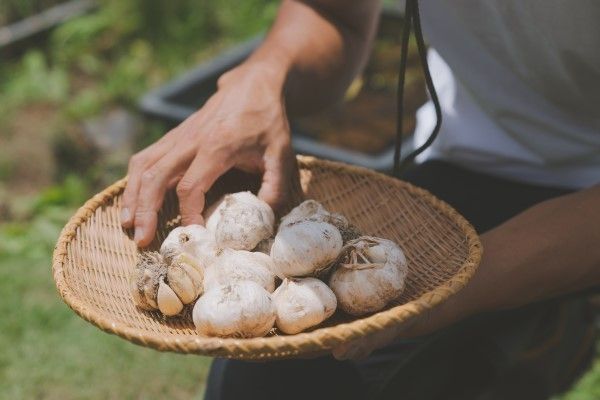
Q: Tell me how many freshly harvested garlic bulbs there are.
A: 9